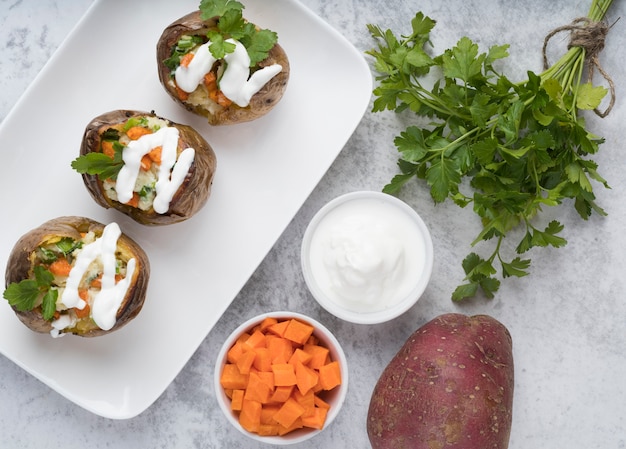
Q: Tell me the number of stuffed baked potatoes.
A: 3